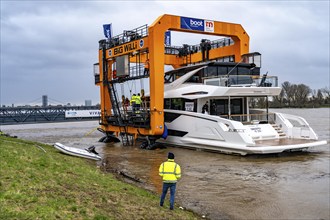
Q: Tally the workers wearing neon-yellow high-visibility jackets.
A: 3